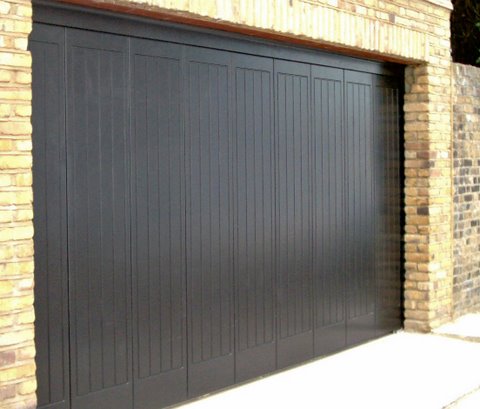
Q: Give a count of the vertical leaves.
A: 9